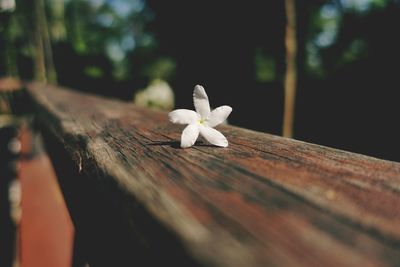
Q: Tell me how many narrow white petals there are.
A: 5